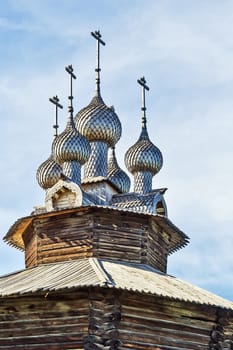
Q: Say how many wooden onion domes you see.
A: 5